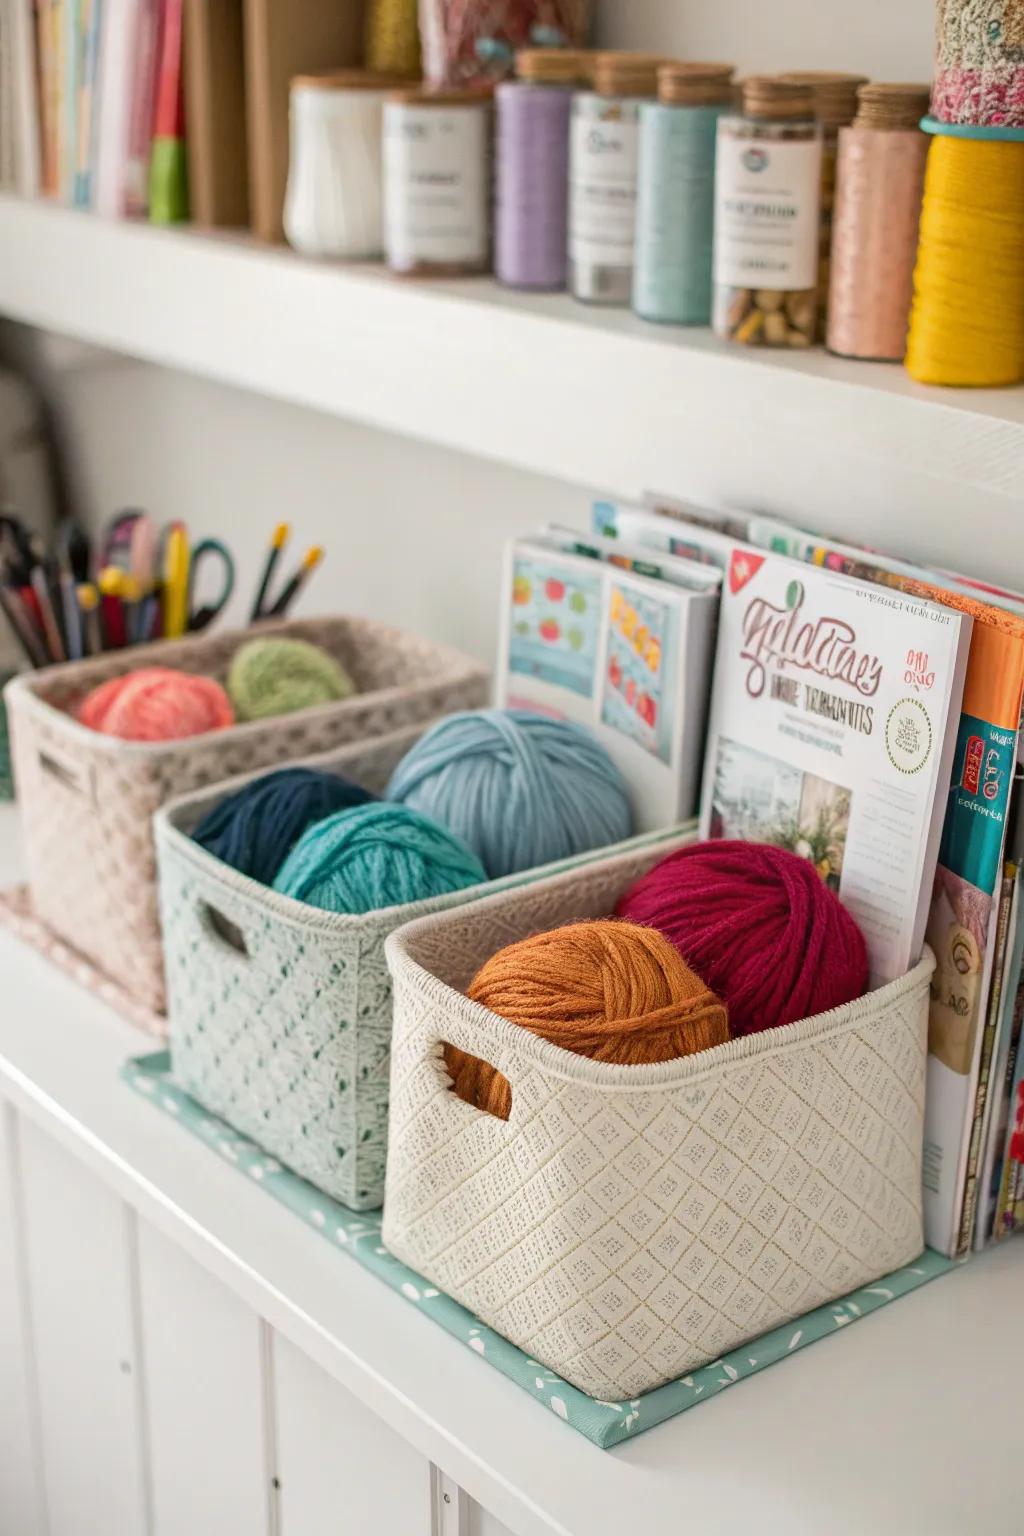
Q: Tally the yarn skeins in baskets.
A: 7